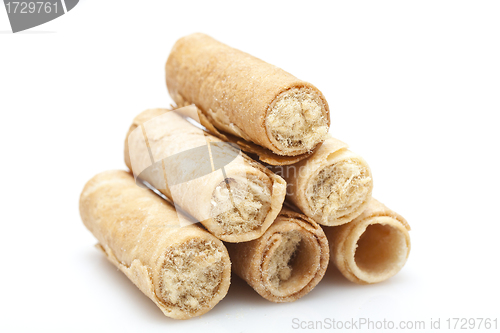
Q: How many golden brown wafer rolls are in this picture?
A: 6